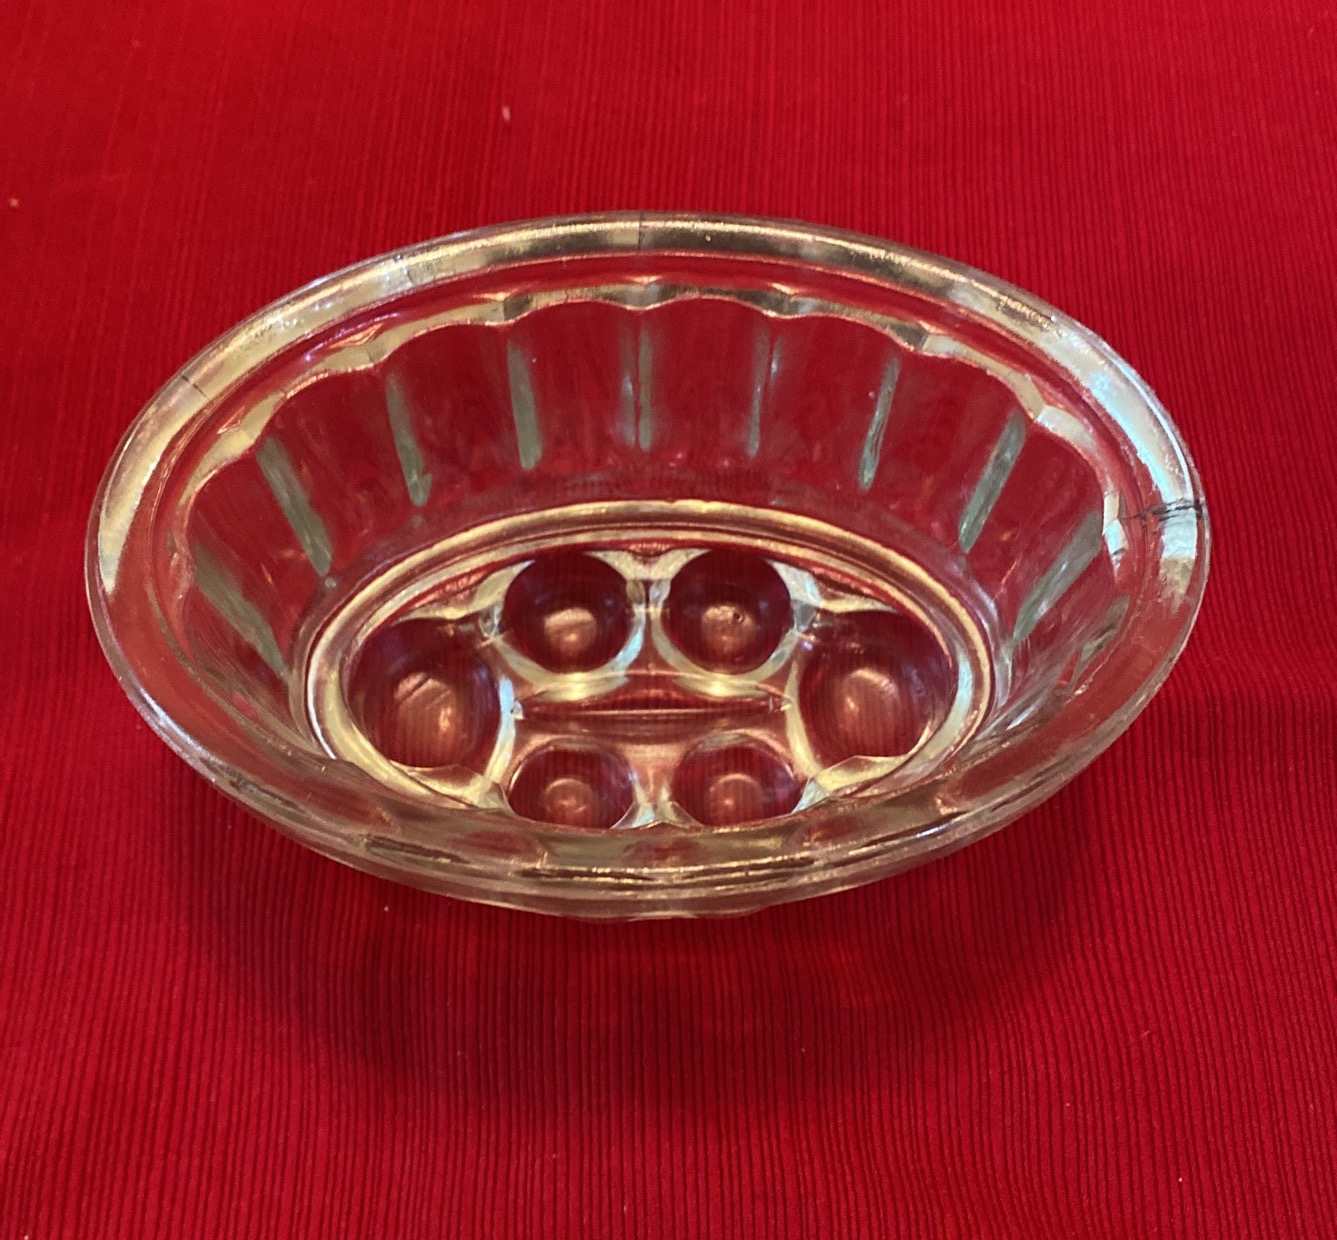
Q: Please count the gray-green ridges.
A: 9